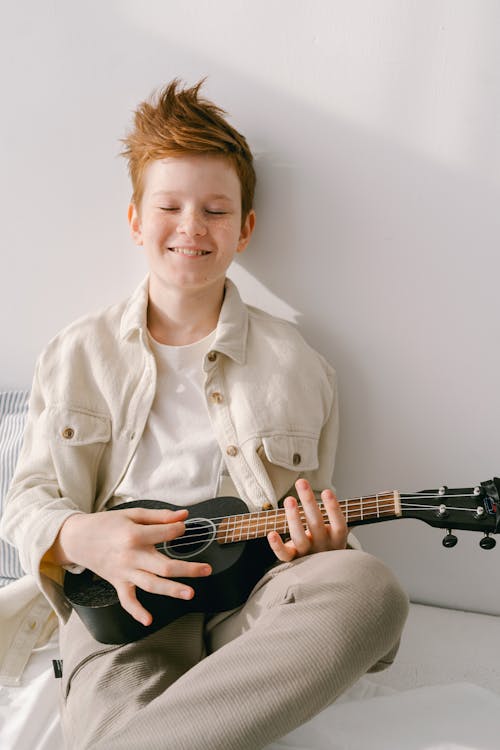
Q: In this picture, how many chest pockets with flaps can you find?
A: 2